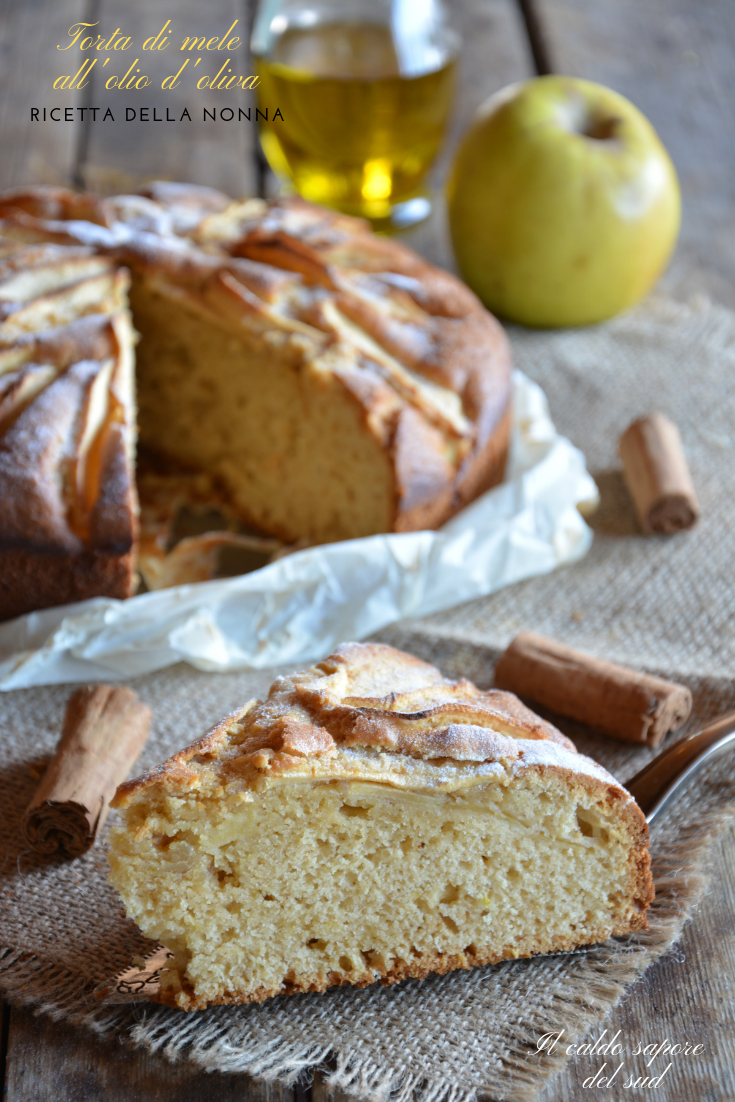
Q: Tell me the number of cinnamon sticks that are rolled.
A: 3